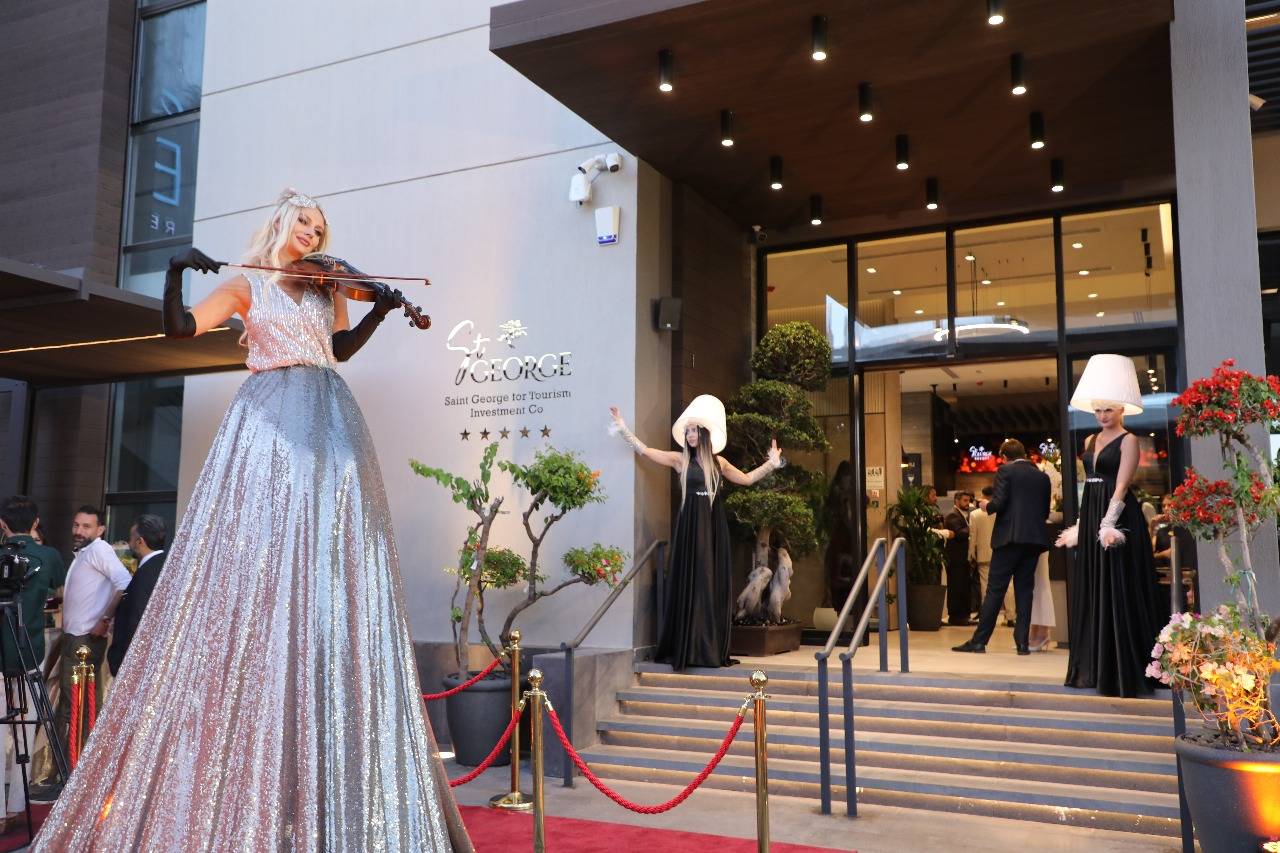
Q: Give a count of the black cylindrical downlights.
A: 12